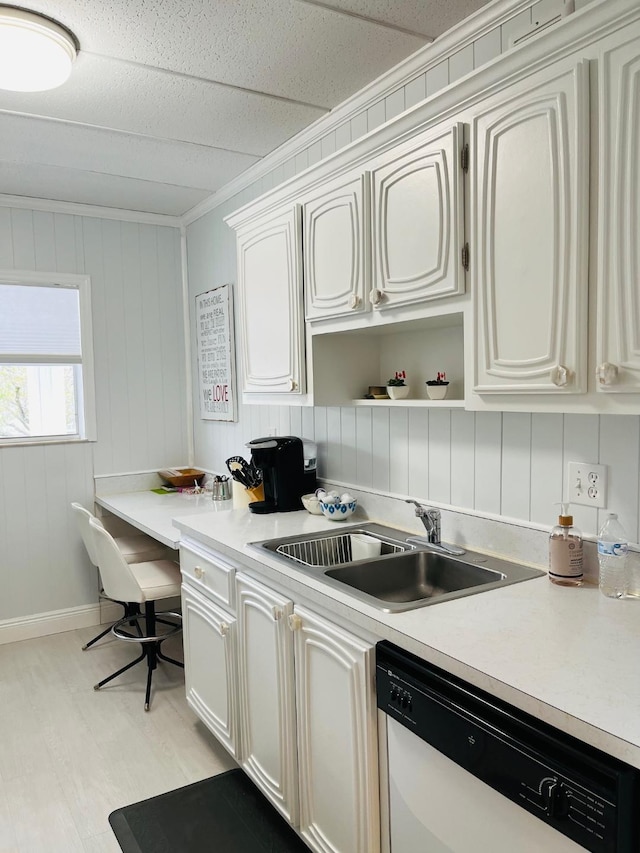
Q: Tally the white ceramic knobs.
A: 9